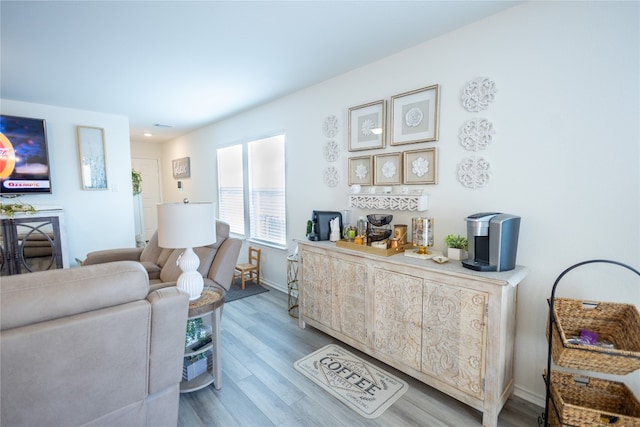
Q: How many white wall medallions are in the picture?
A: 6